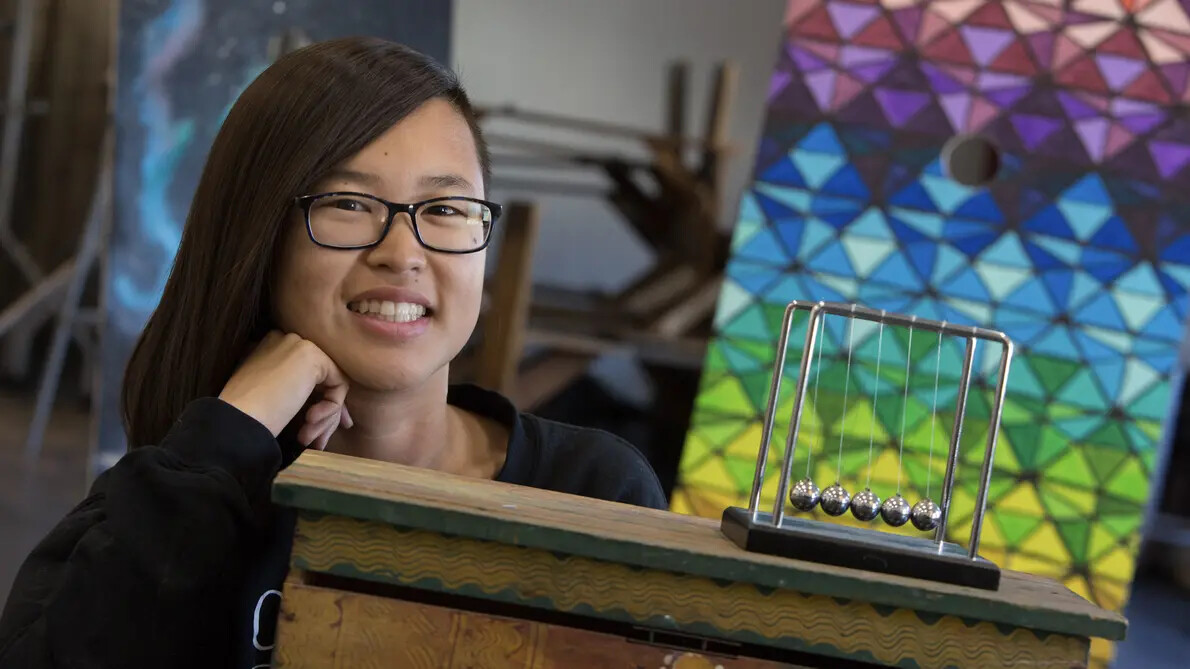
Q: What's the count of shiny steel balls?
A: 5